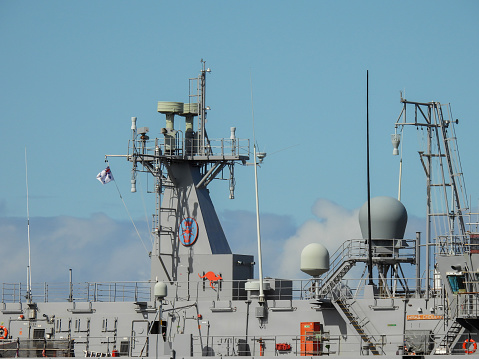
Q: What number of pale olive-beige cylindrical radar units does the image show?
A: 2